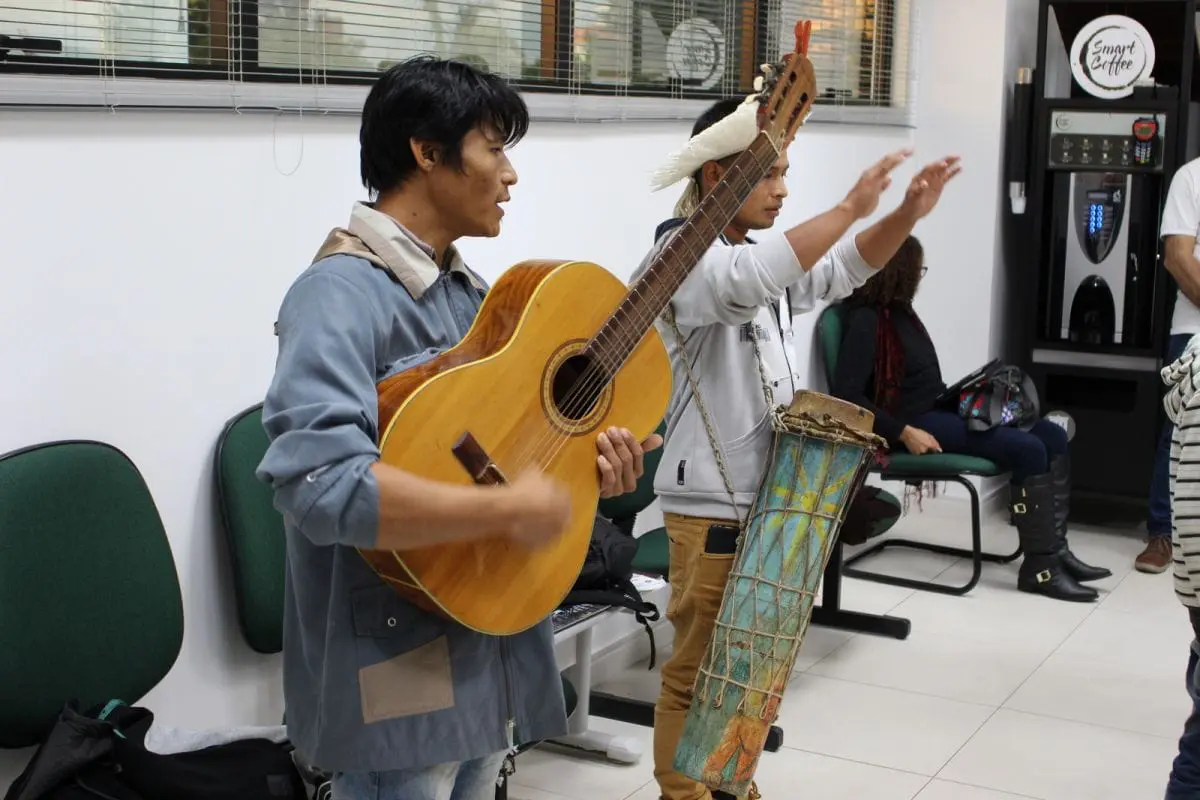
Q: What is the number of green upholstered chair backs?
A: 4